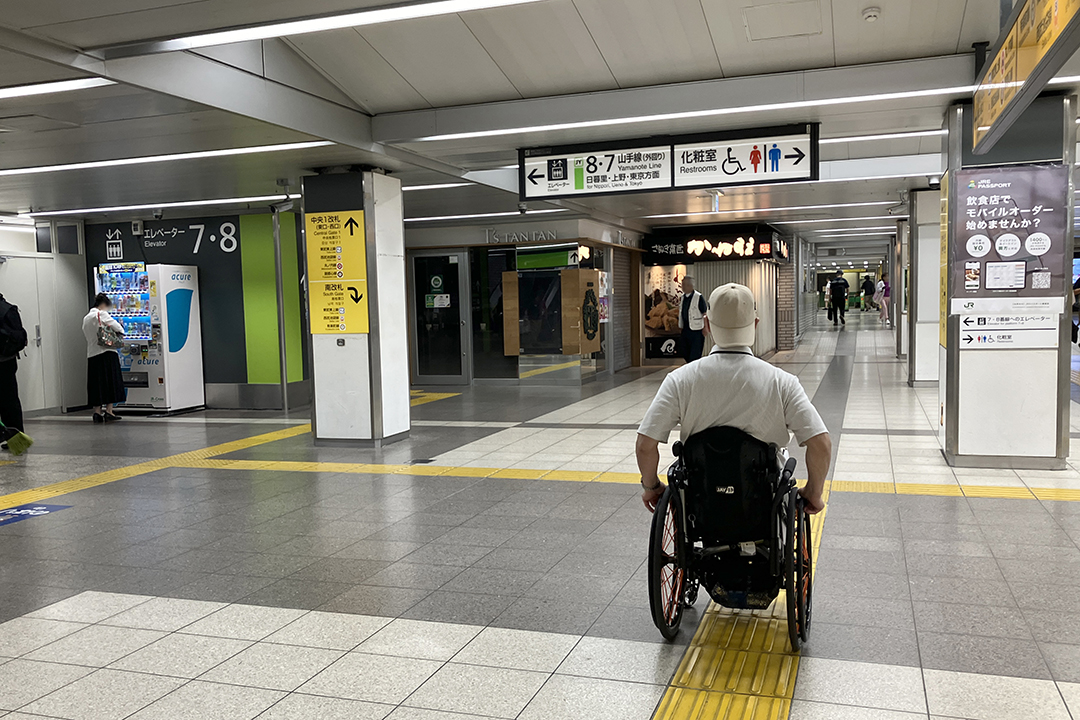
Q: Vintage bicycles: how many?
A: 0